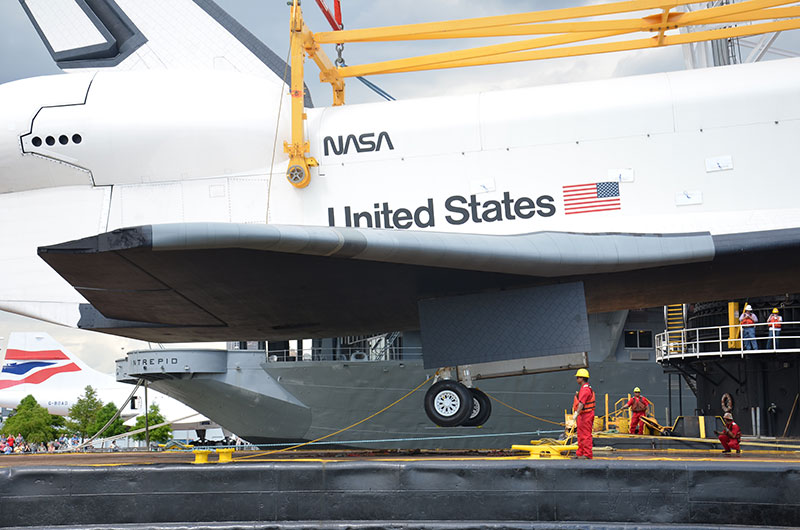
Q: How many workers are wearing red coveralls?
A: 3